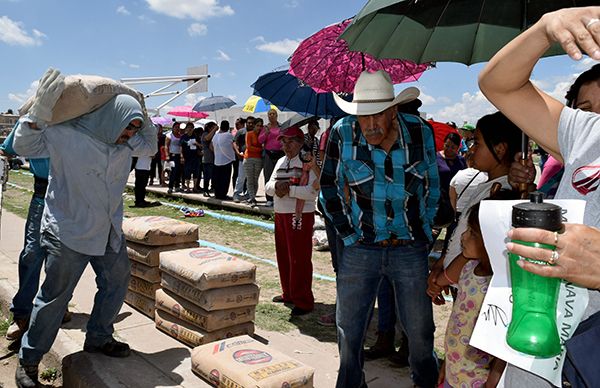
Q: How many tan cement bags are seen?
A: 11